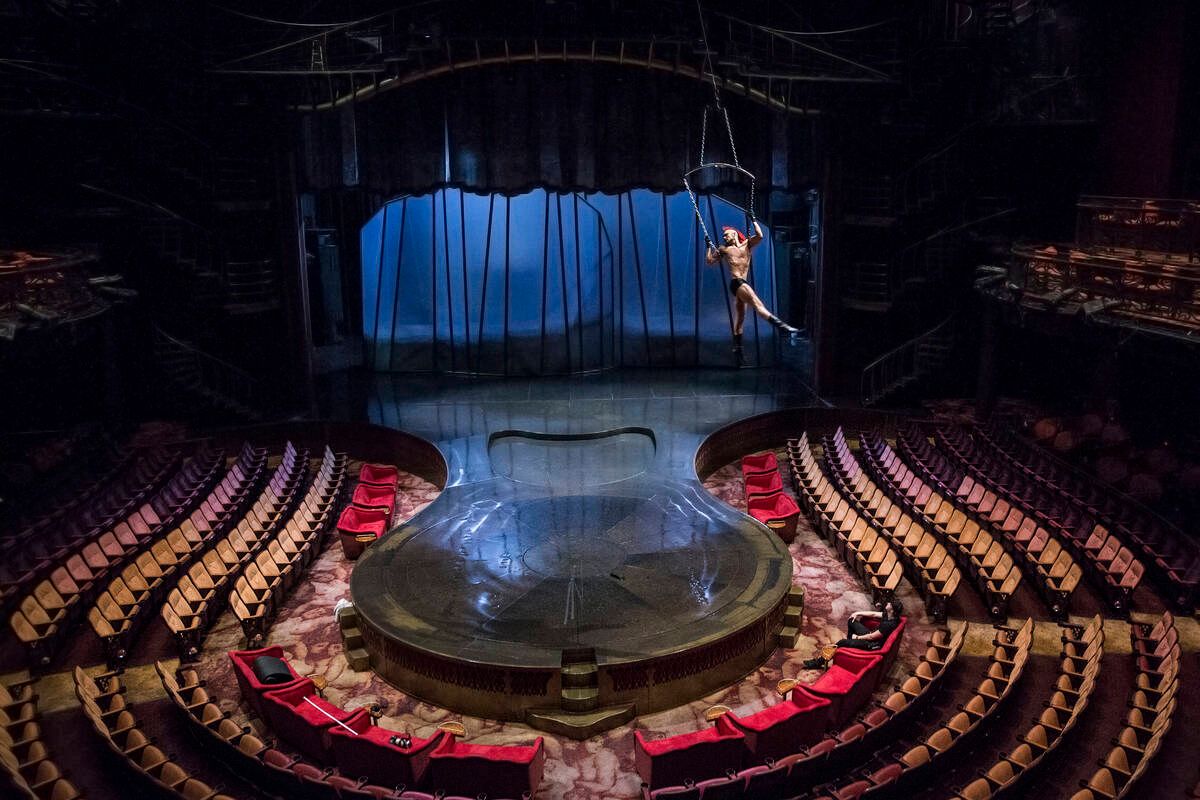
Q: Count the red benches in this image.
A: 14